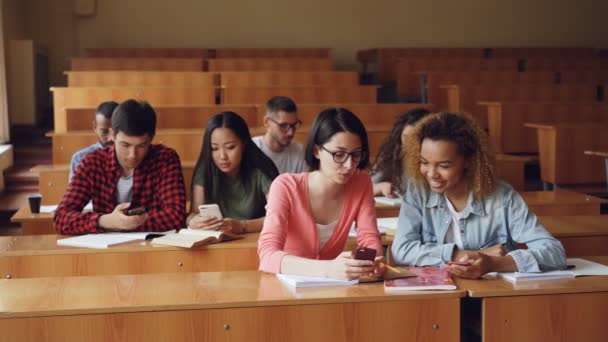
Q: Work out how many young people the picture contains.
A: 7